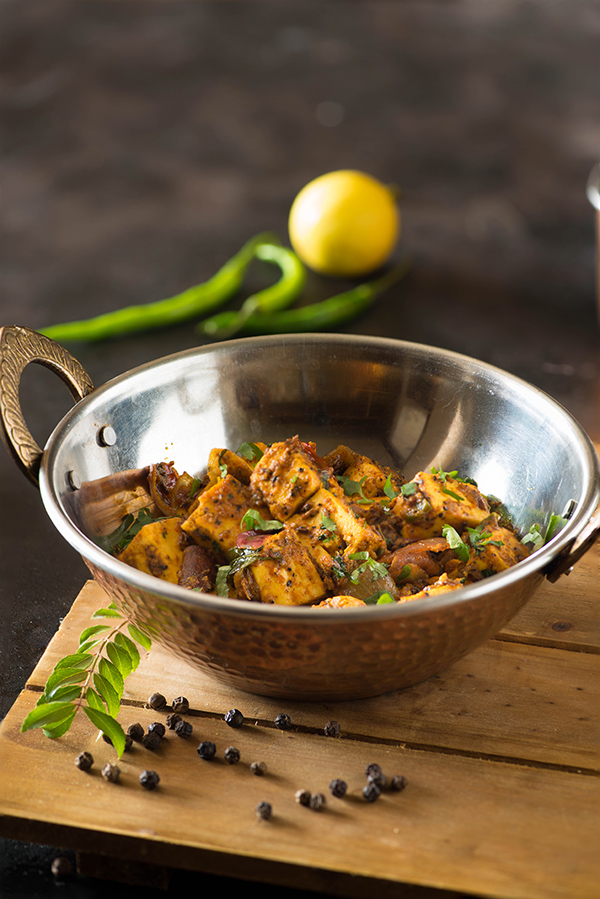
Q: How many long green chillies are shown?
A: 3